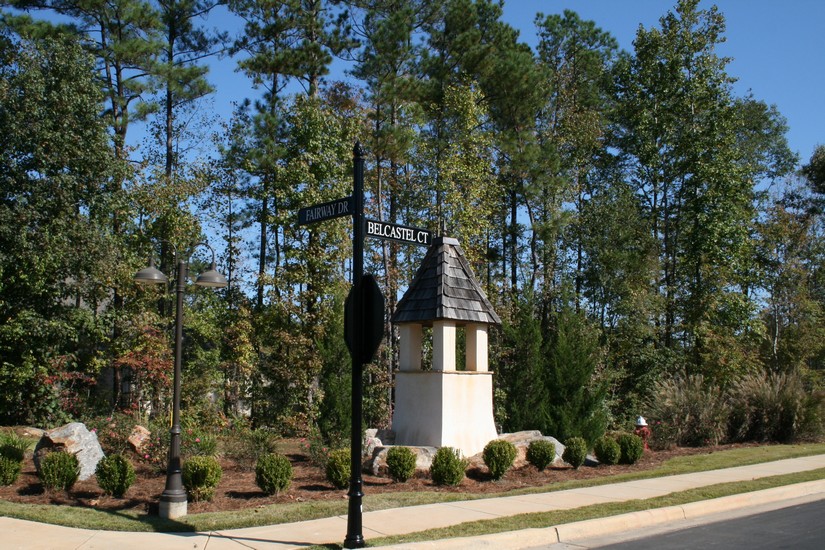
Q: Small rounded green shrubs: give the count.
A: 13